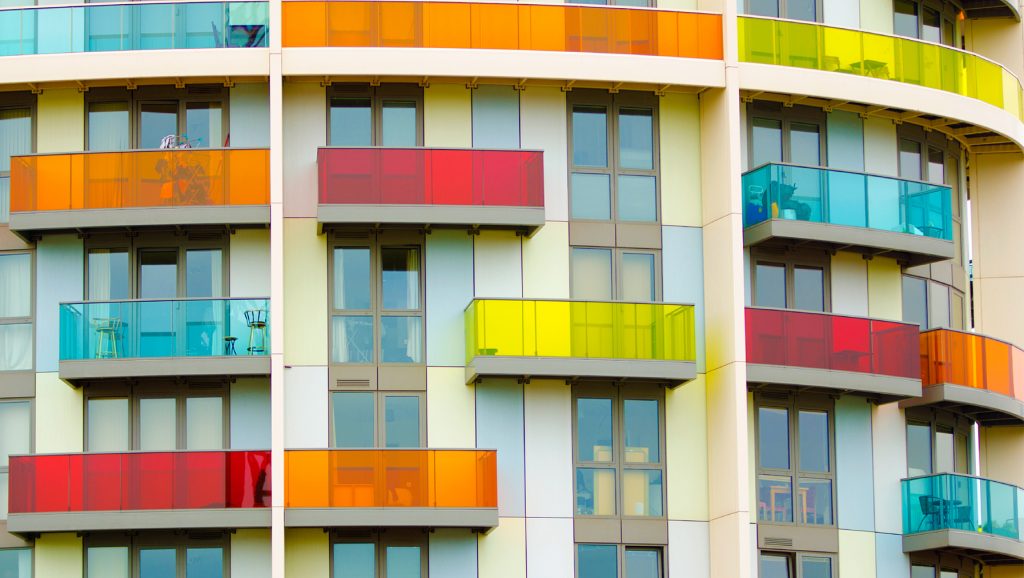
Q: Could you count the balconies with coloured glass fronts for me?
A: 13